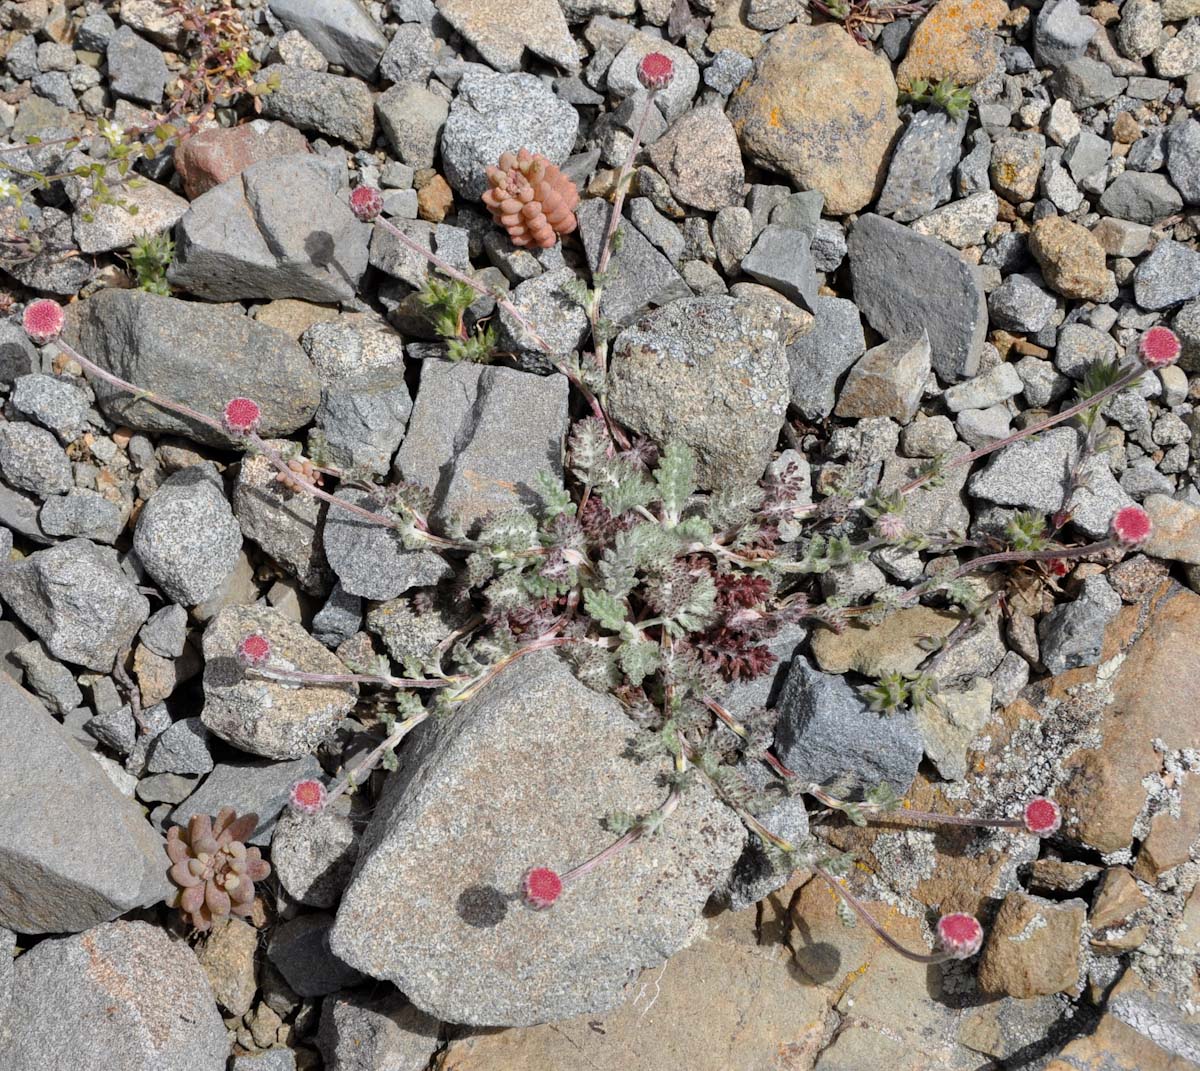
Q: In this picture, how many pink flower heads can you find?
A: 11